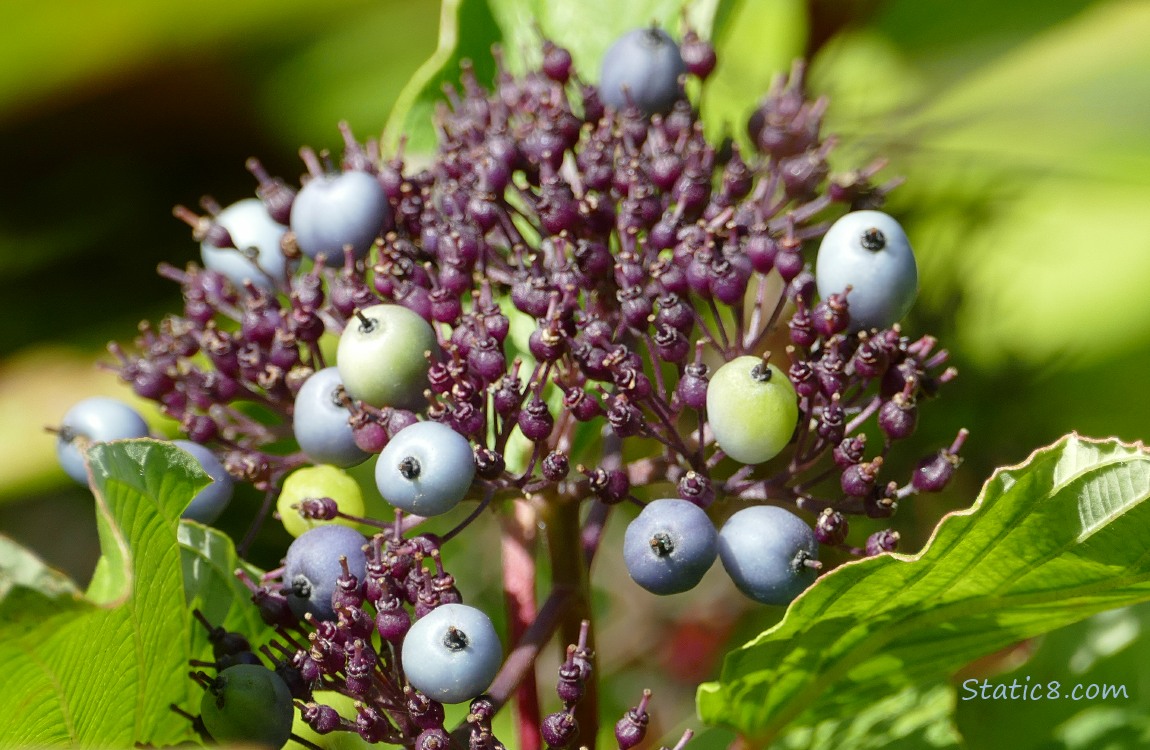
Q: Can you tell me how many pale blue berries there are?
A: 12